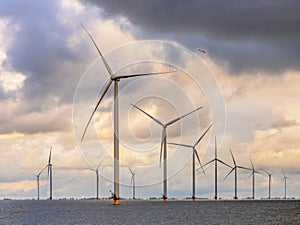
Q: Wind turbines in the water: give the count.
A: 12